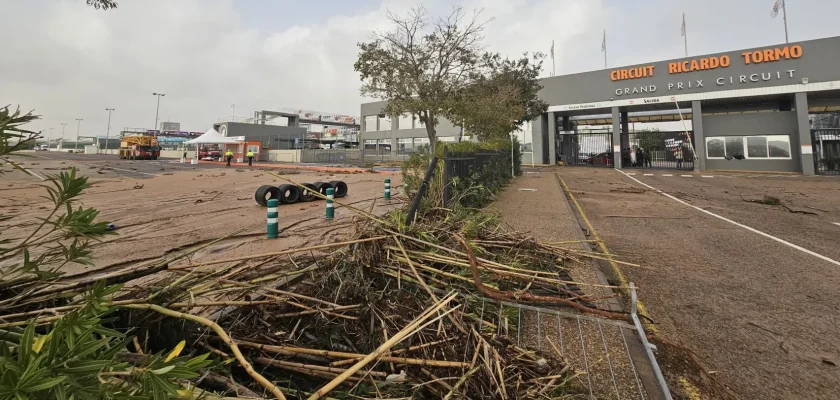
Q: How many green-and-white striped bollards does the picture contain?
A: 3